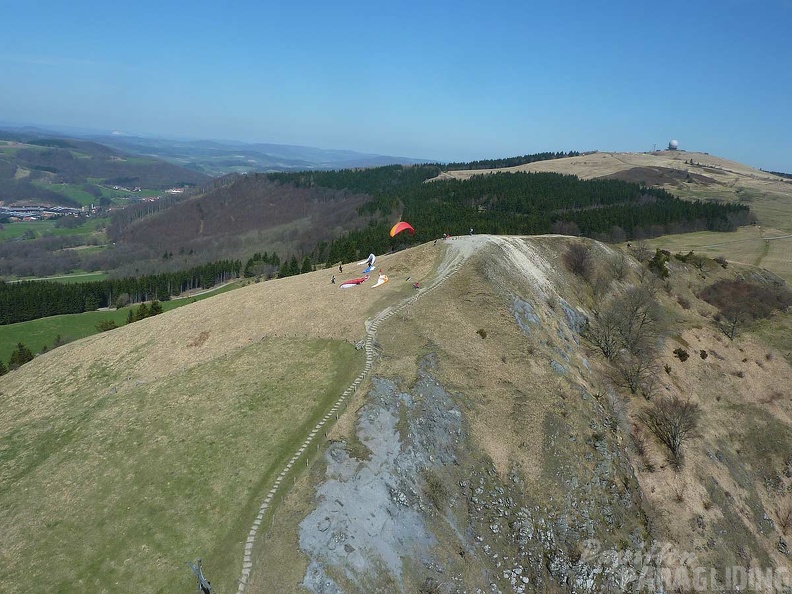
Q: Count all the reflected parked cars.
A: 0